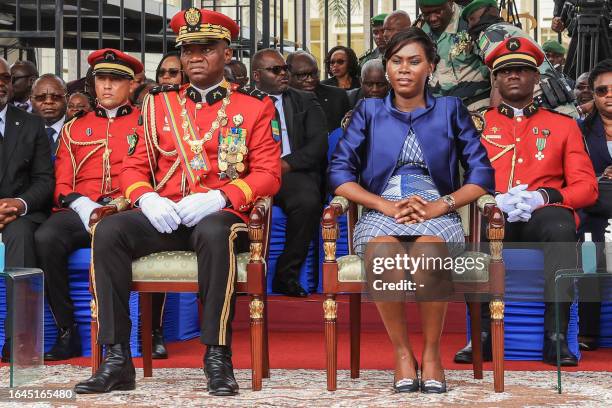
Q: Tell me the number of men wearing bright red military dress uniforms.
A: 3